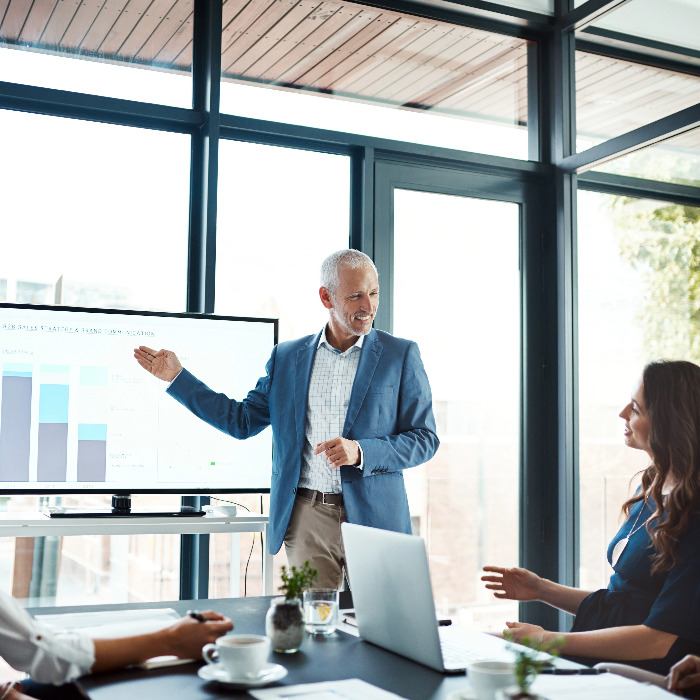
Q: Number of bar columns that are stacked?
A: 3